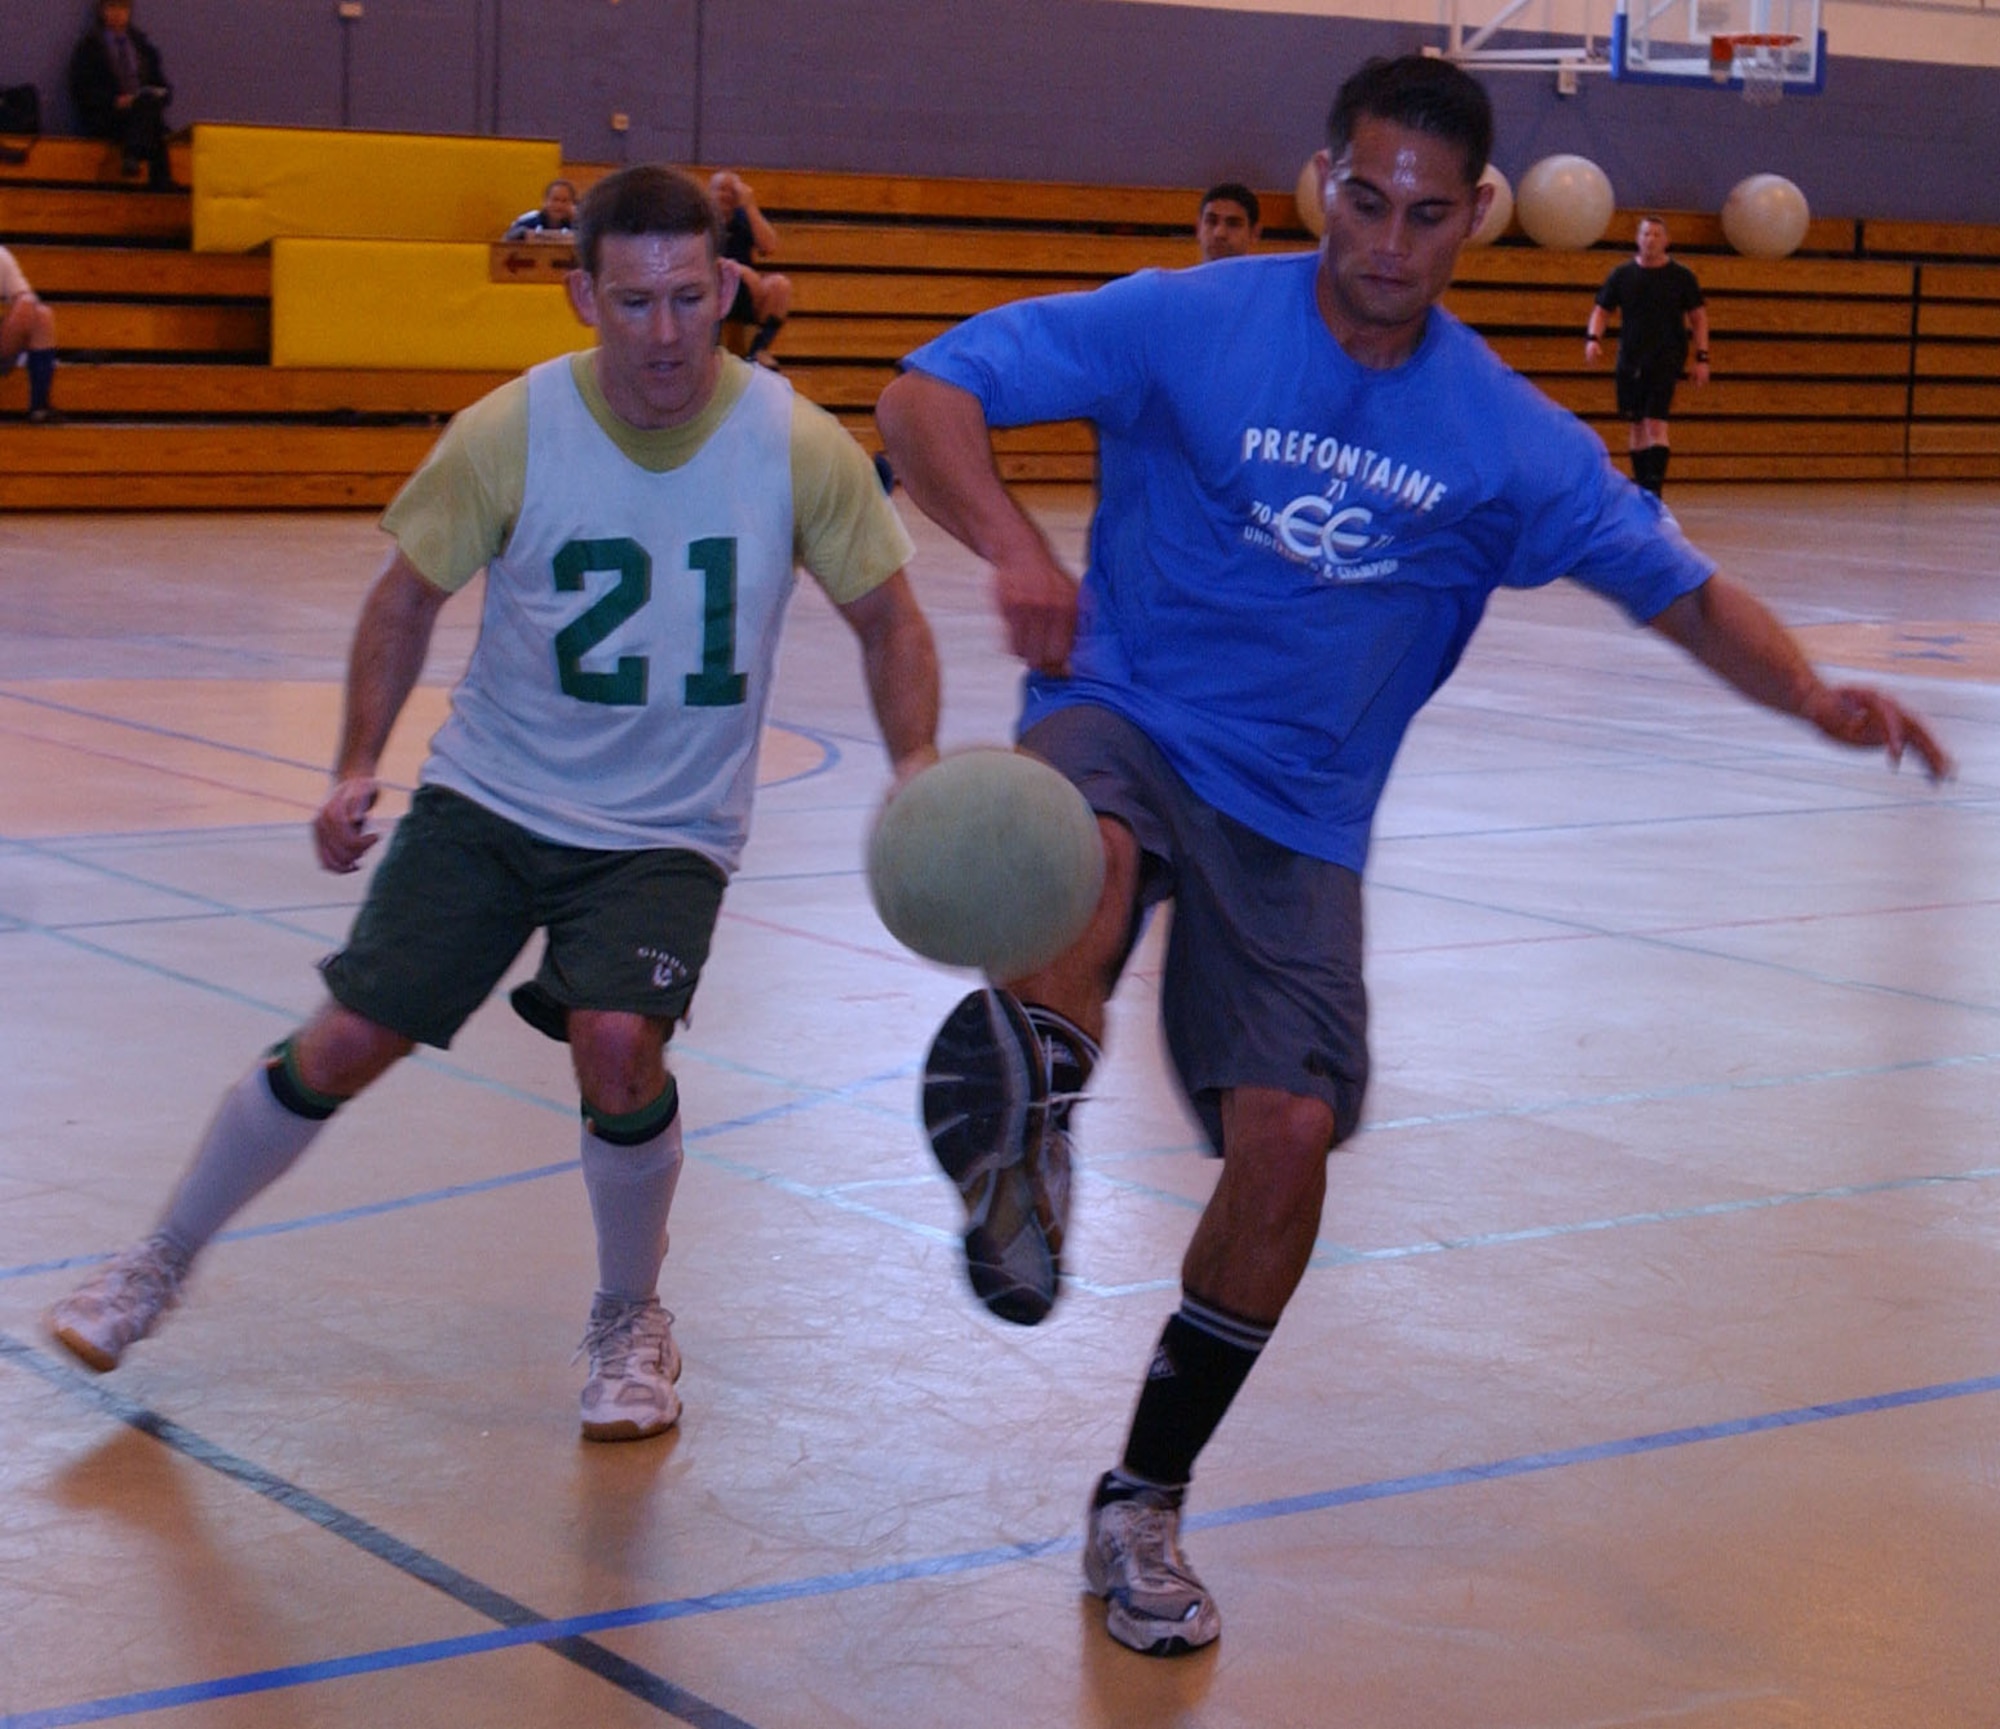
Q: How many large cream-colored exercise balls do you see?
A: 4